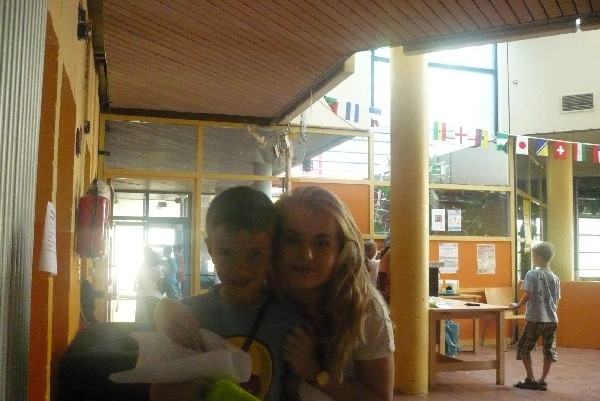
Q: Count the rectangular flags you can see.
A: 12